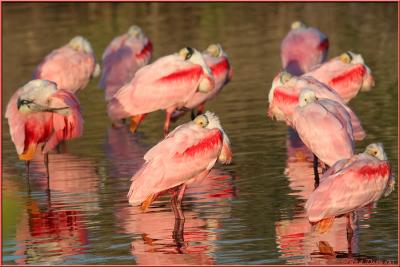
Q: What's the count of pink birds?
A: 11